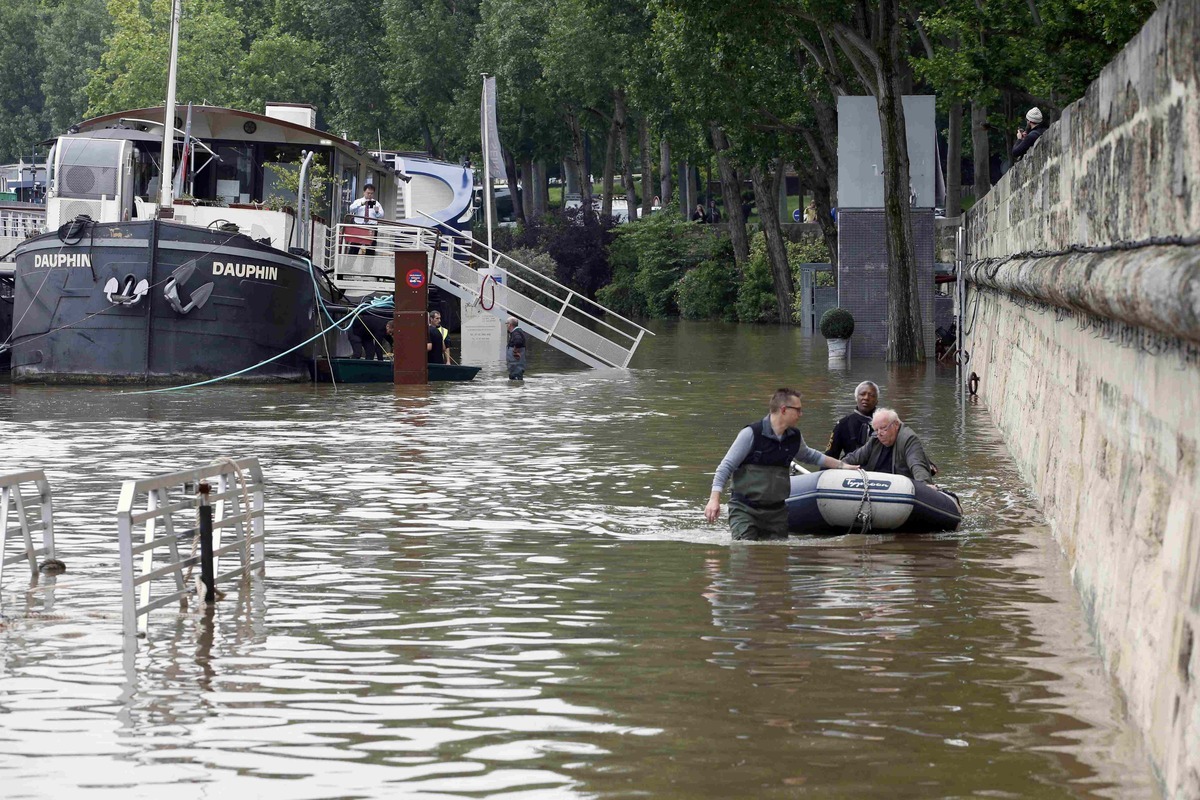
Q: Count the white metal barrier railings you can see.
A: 2